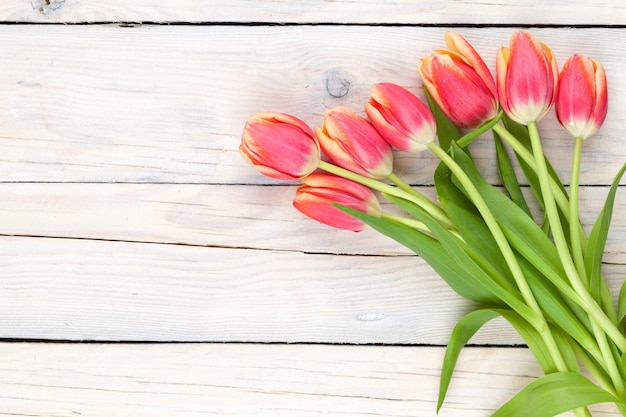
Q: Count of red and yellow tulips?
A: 7